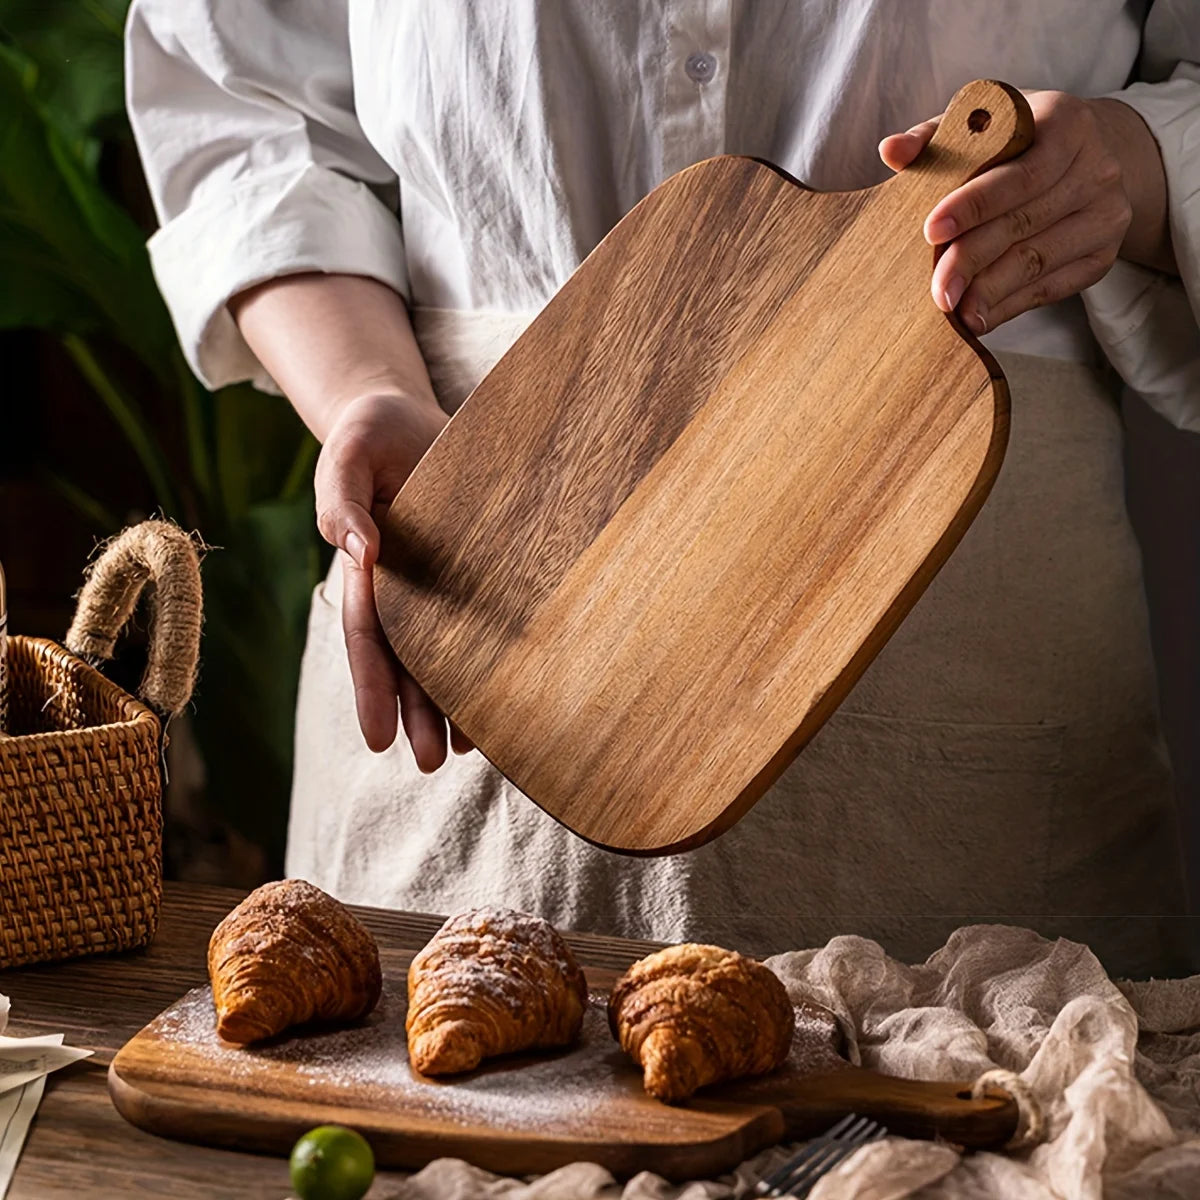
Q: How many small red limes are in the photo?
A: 0